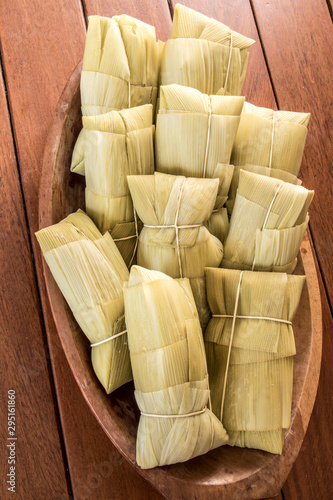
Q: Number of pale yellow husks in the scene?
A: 10